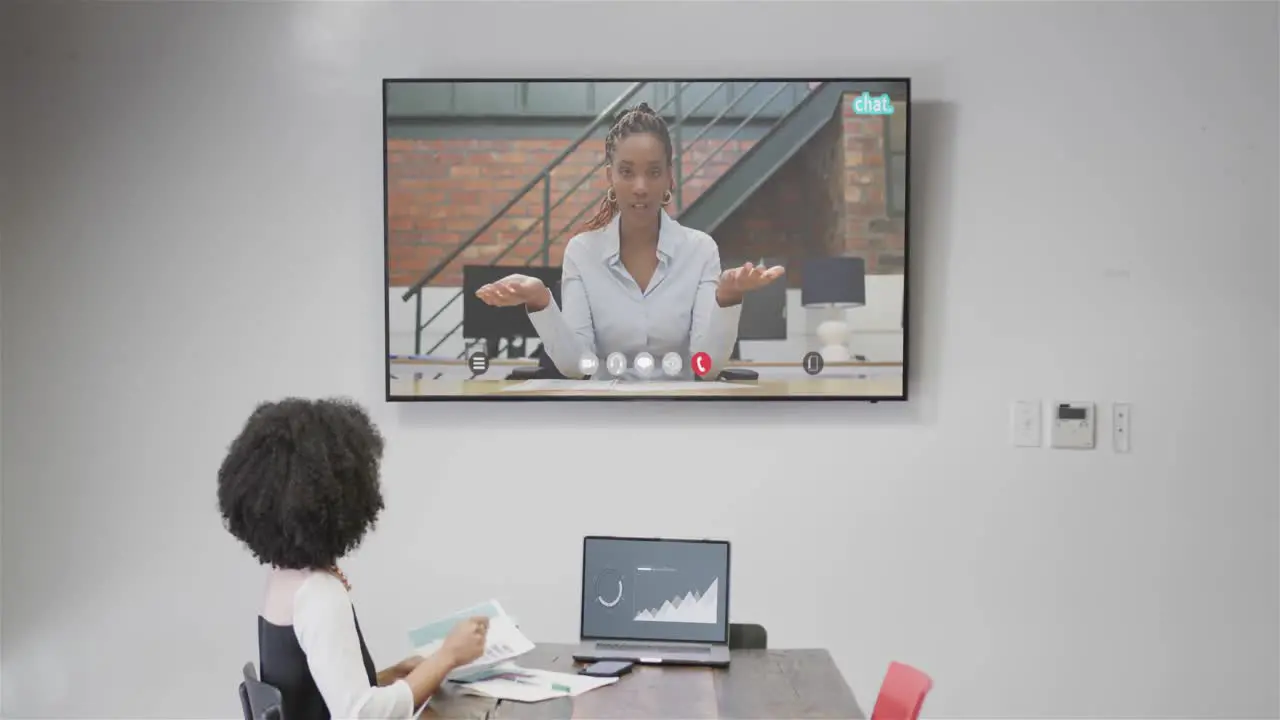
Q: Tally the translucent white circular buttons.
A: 4